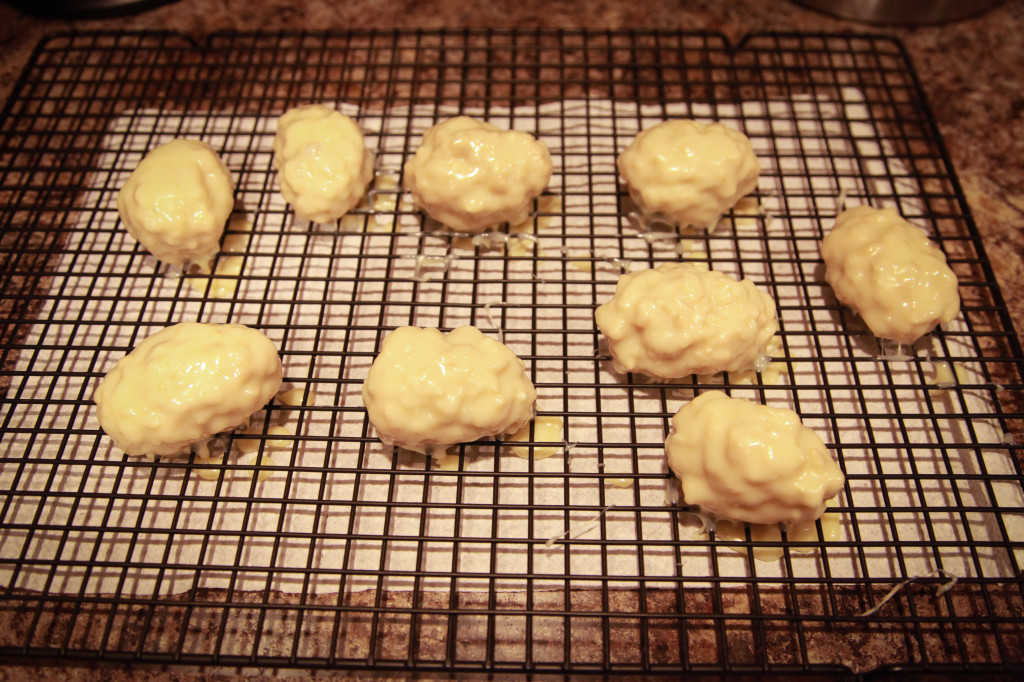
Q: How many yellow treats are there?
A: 9